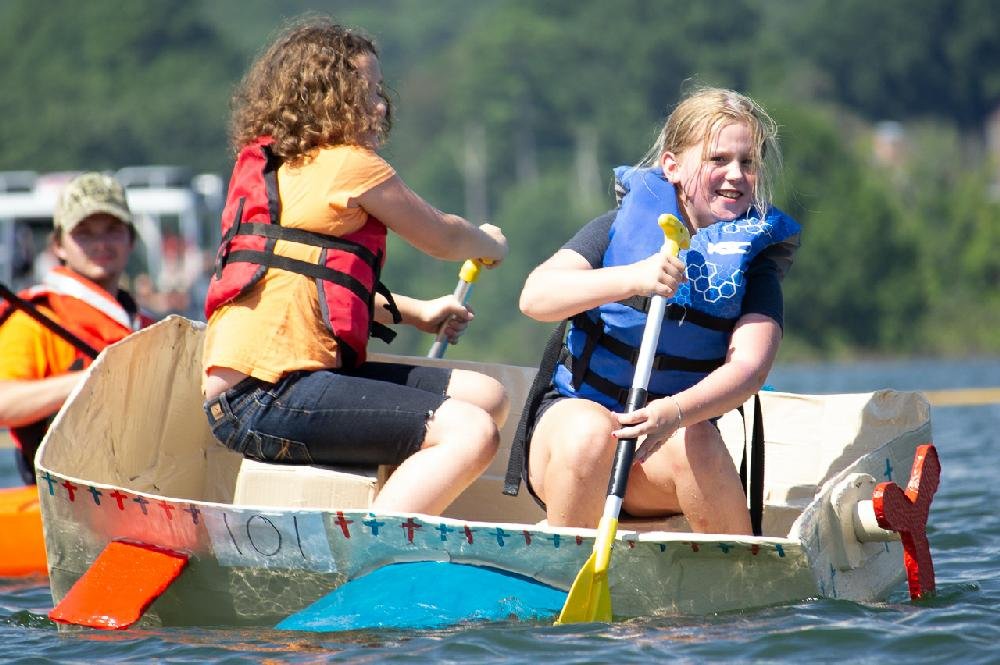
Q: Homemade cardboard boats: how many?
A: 1